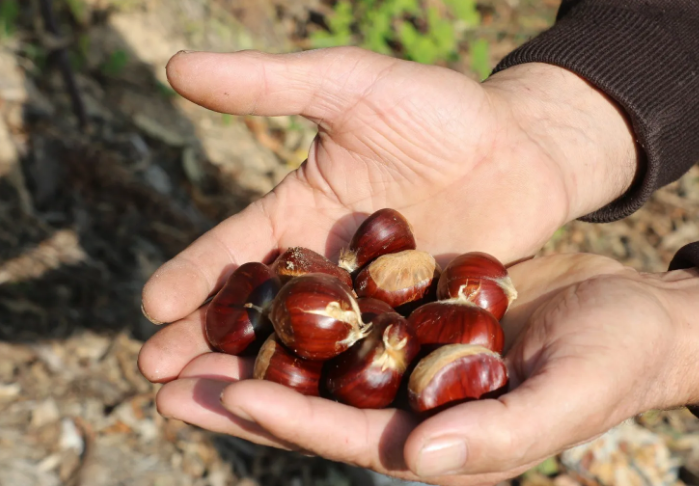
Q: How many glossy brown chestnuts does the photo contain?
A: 11